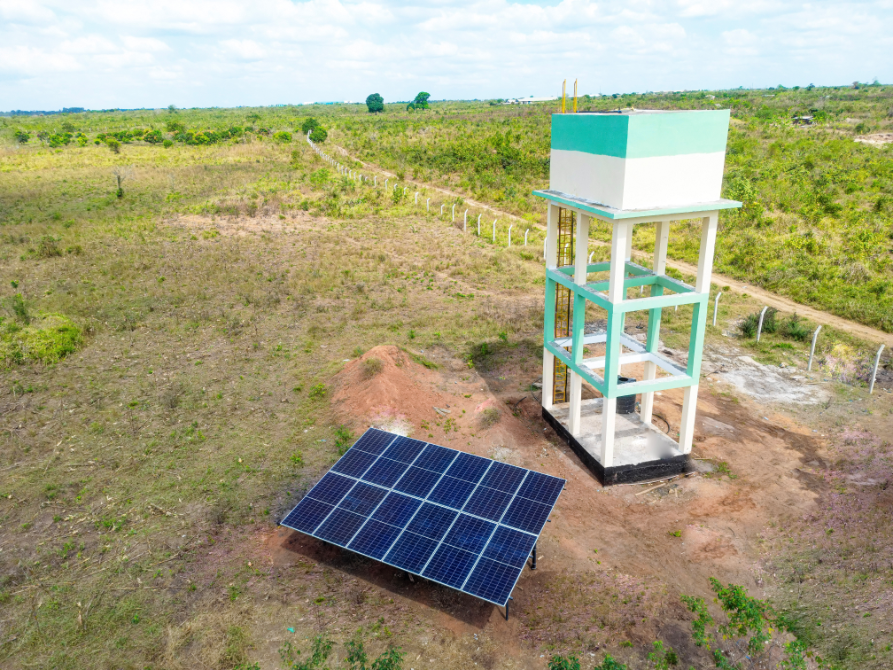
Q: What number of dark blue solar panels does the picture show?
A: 12